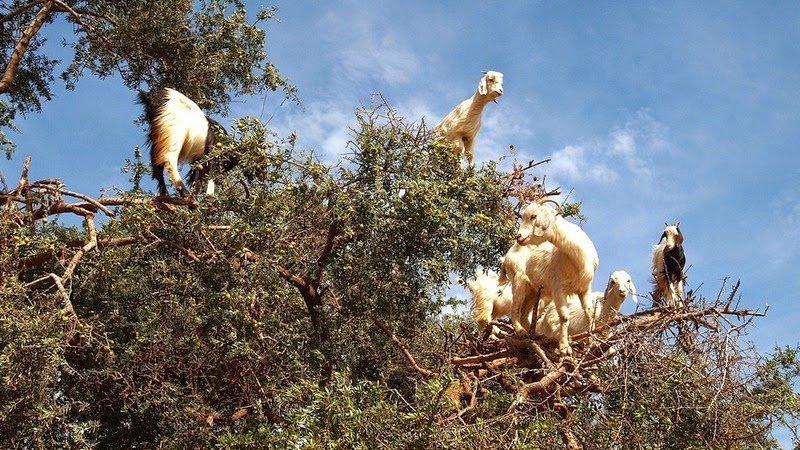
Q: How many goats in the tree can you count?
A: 6